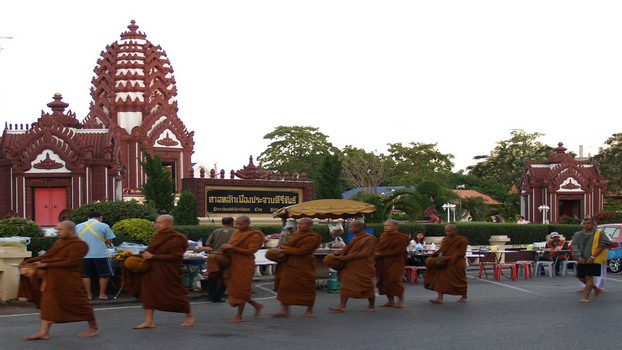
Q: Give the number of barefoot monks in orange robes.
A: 7